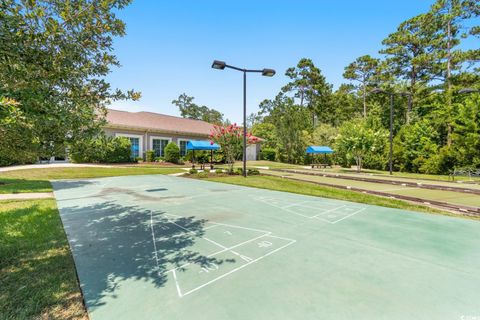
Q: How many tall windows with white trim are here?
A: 3